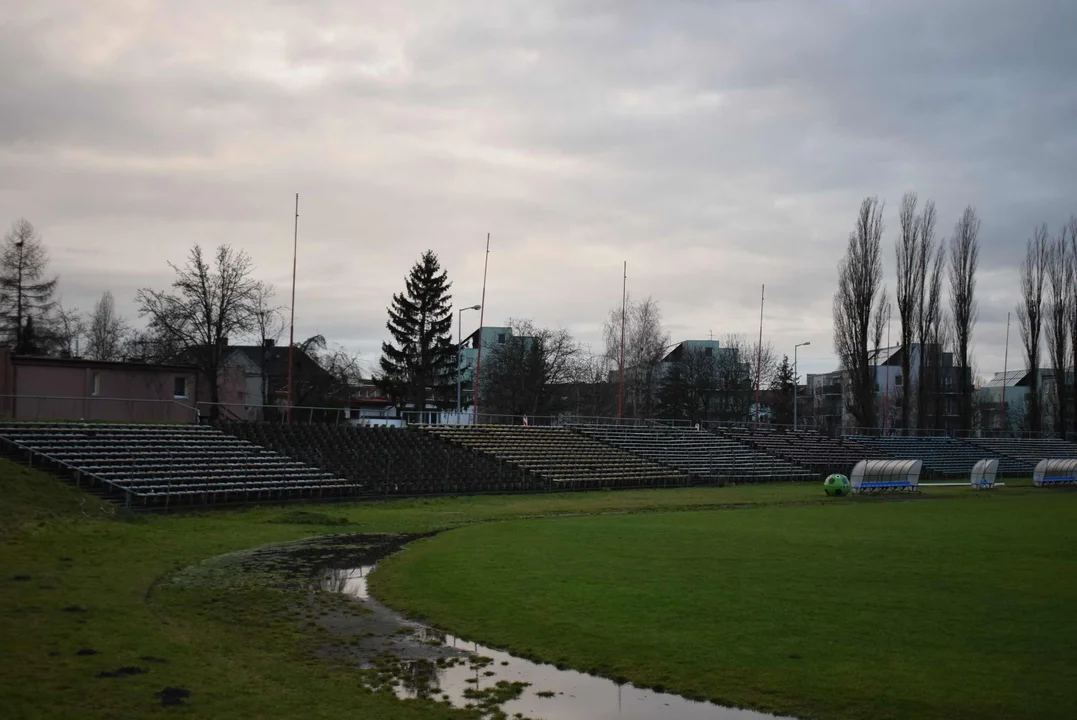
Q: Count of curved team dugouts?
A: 3